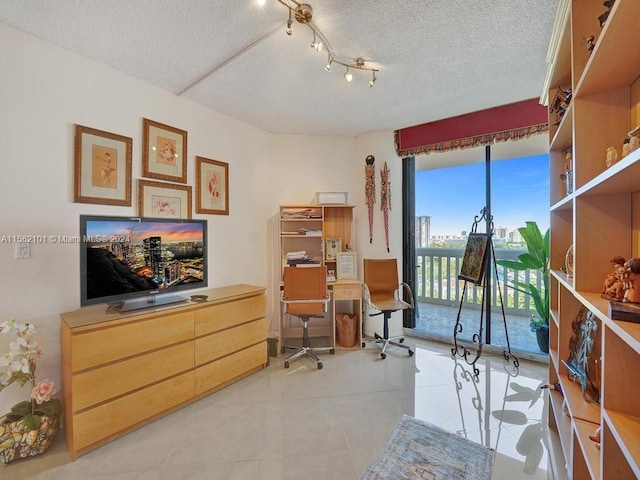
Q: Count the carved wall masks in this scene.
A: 2